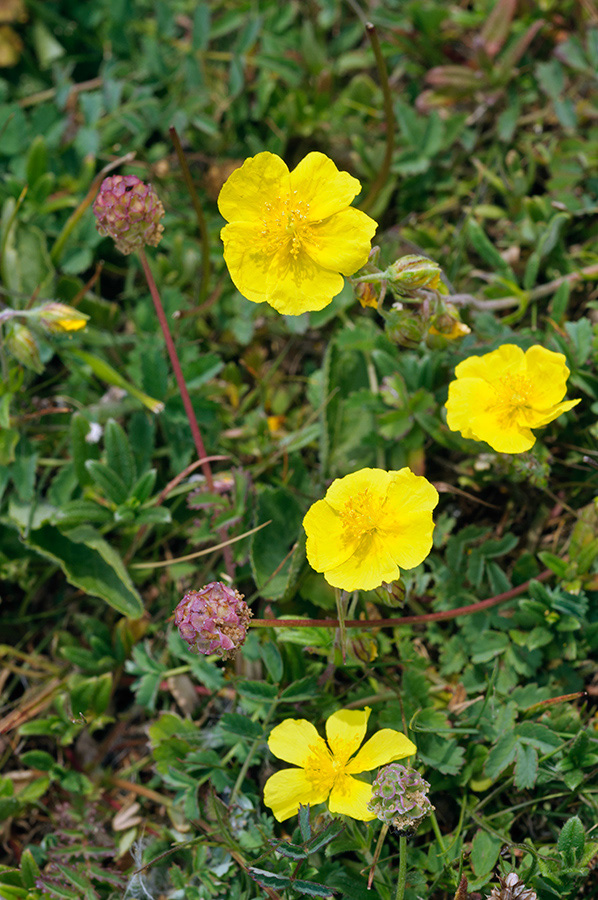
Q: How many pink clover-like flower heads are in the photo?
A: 3